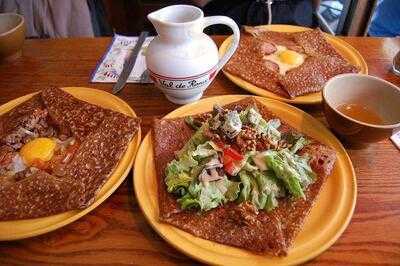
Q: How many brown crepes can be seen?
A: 3